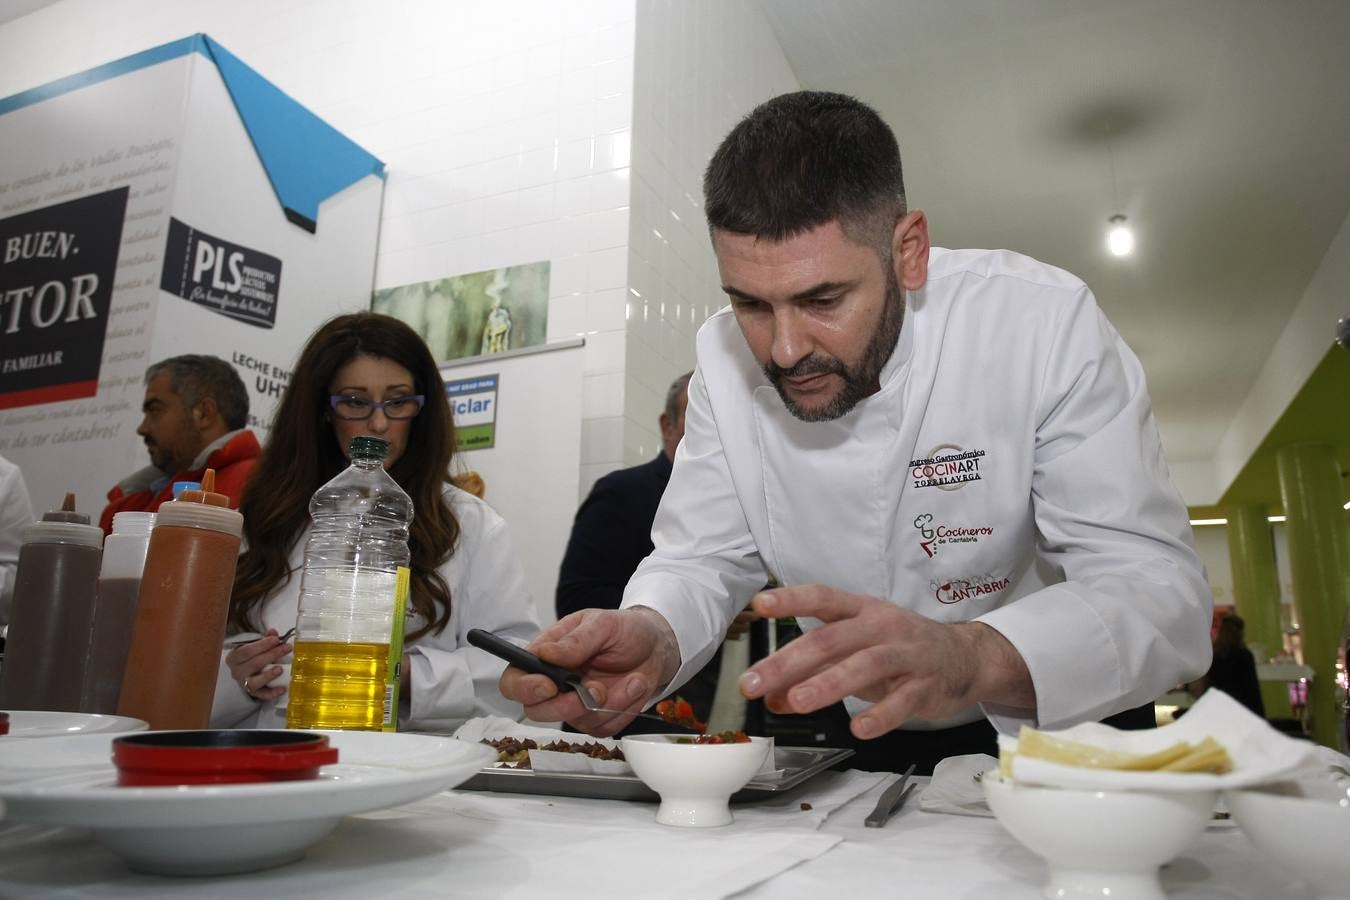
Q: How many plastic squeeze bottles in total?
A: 3